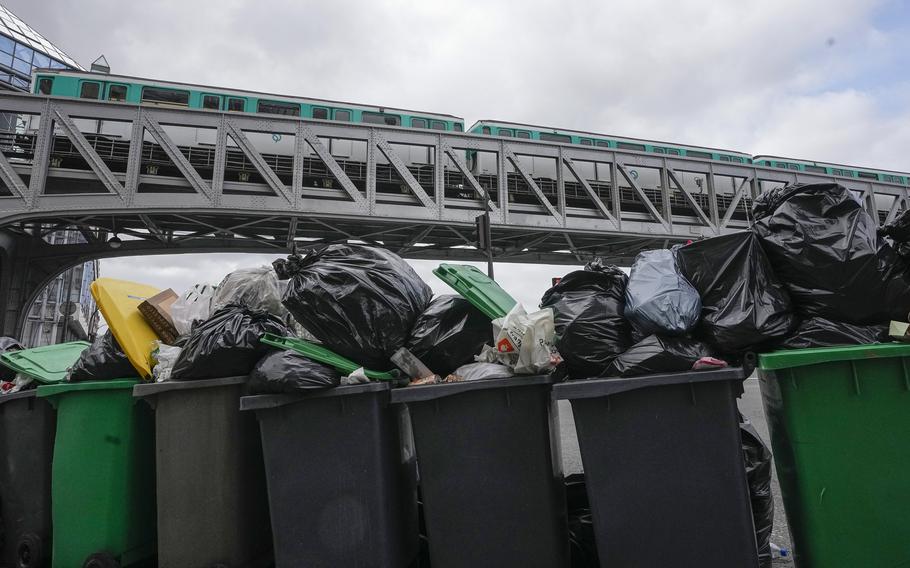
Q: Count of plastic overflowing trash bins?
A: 7